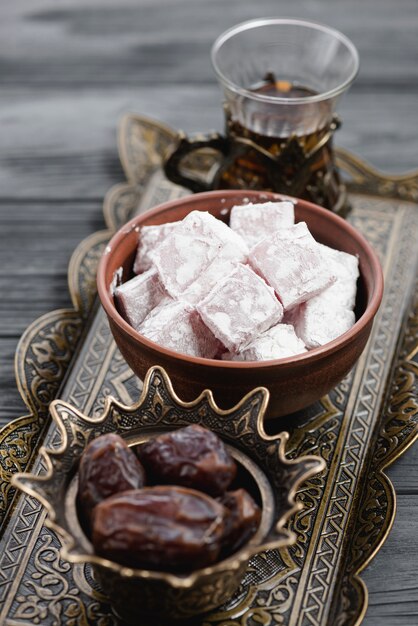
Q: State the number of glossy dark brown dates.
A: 4